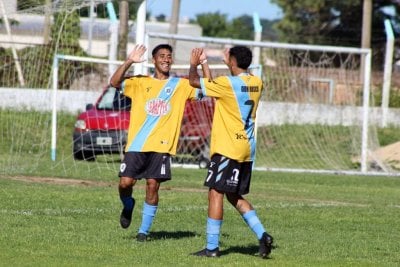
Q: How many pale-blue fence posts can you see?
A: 3